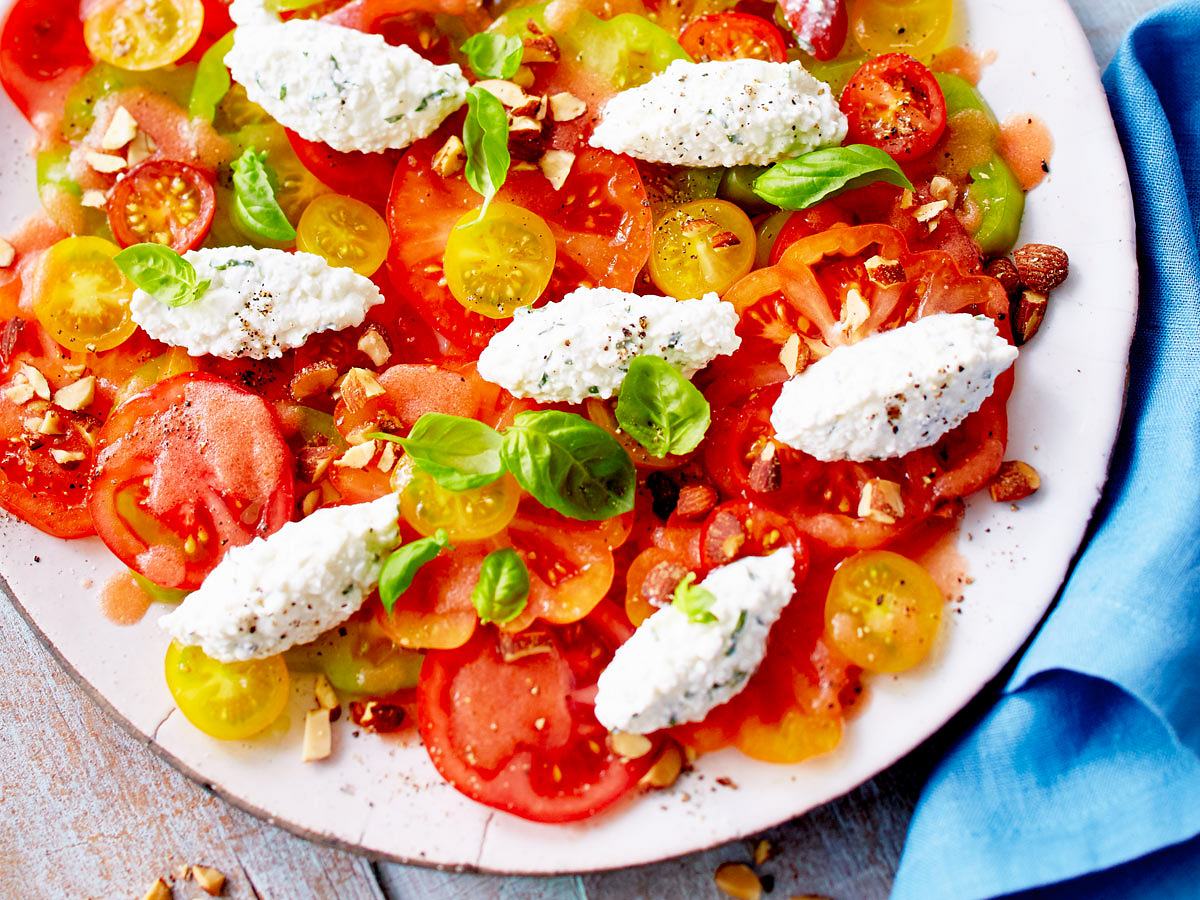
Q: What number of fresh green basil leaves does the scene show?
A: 11